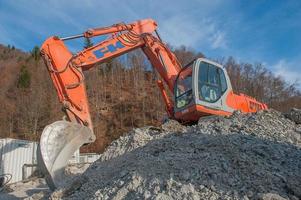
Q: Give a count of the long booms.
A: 1